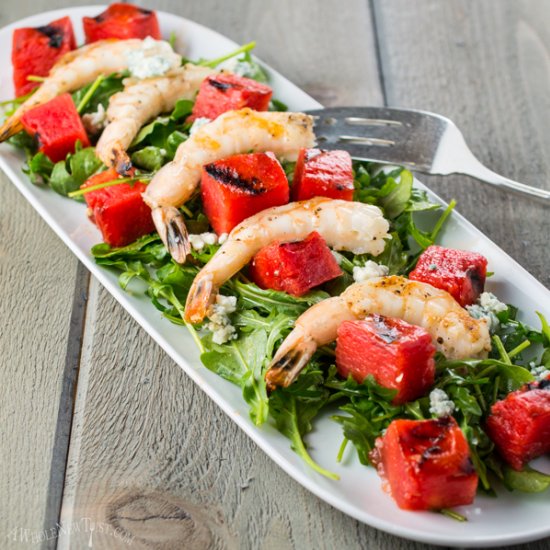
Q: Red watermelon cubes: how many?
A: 12